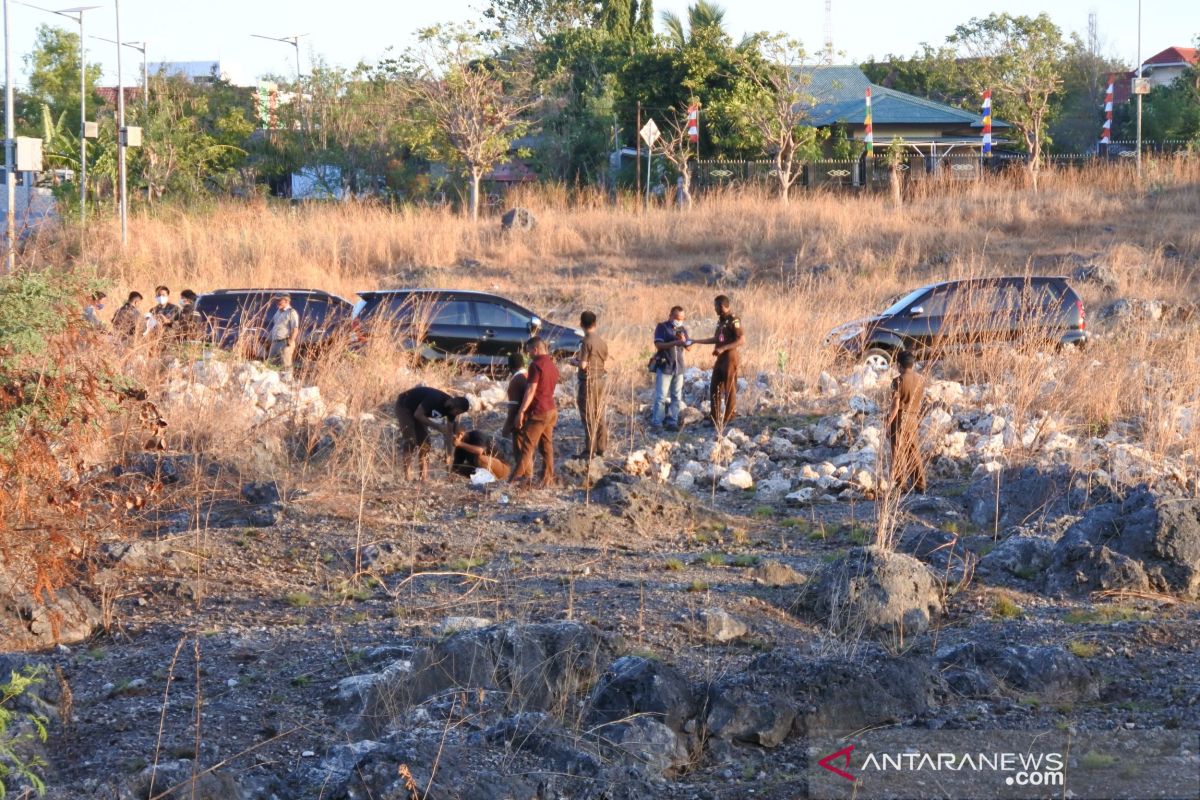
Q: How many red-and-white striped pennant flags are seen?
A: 2